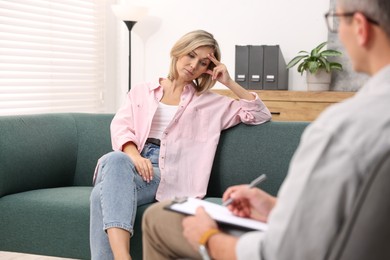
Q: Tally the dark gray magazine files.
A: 3